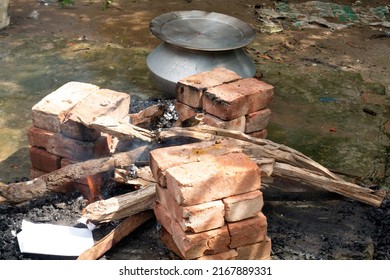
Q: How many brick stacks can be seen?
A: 3